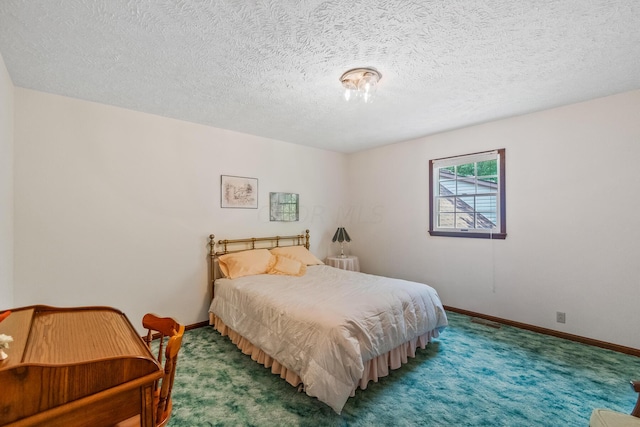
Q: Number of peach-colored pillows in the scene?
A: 3